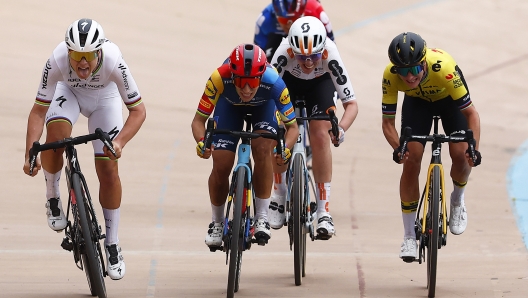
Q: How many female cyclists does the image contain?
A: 5